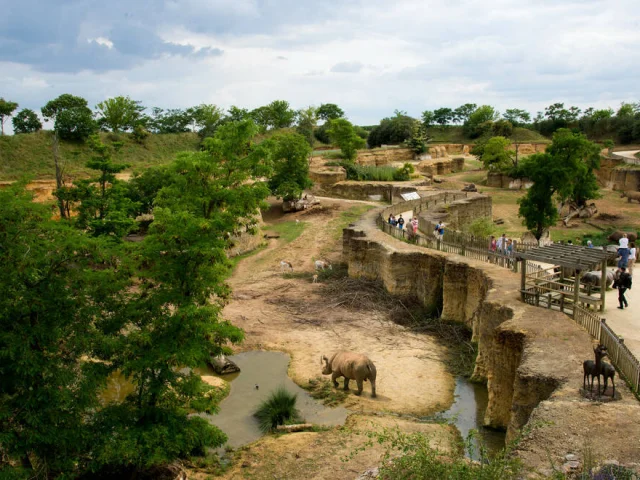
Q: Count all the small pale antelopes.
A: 3